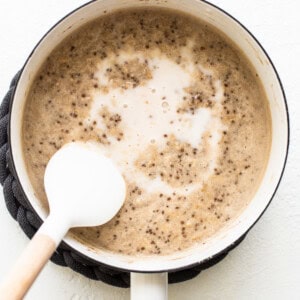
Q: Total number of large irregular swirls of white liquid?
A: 1